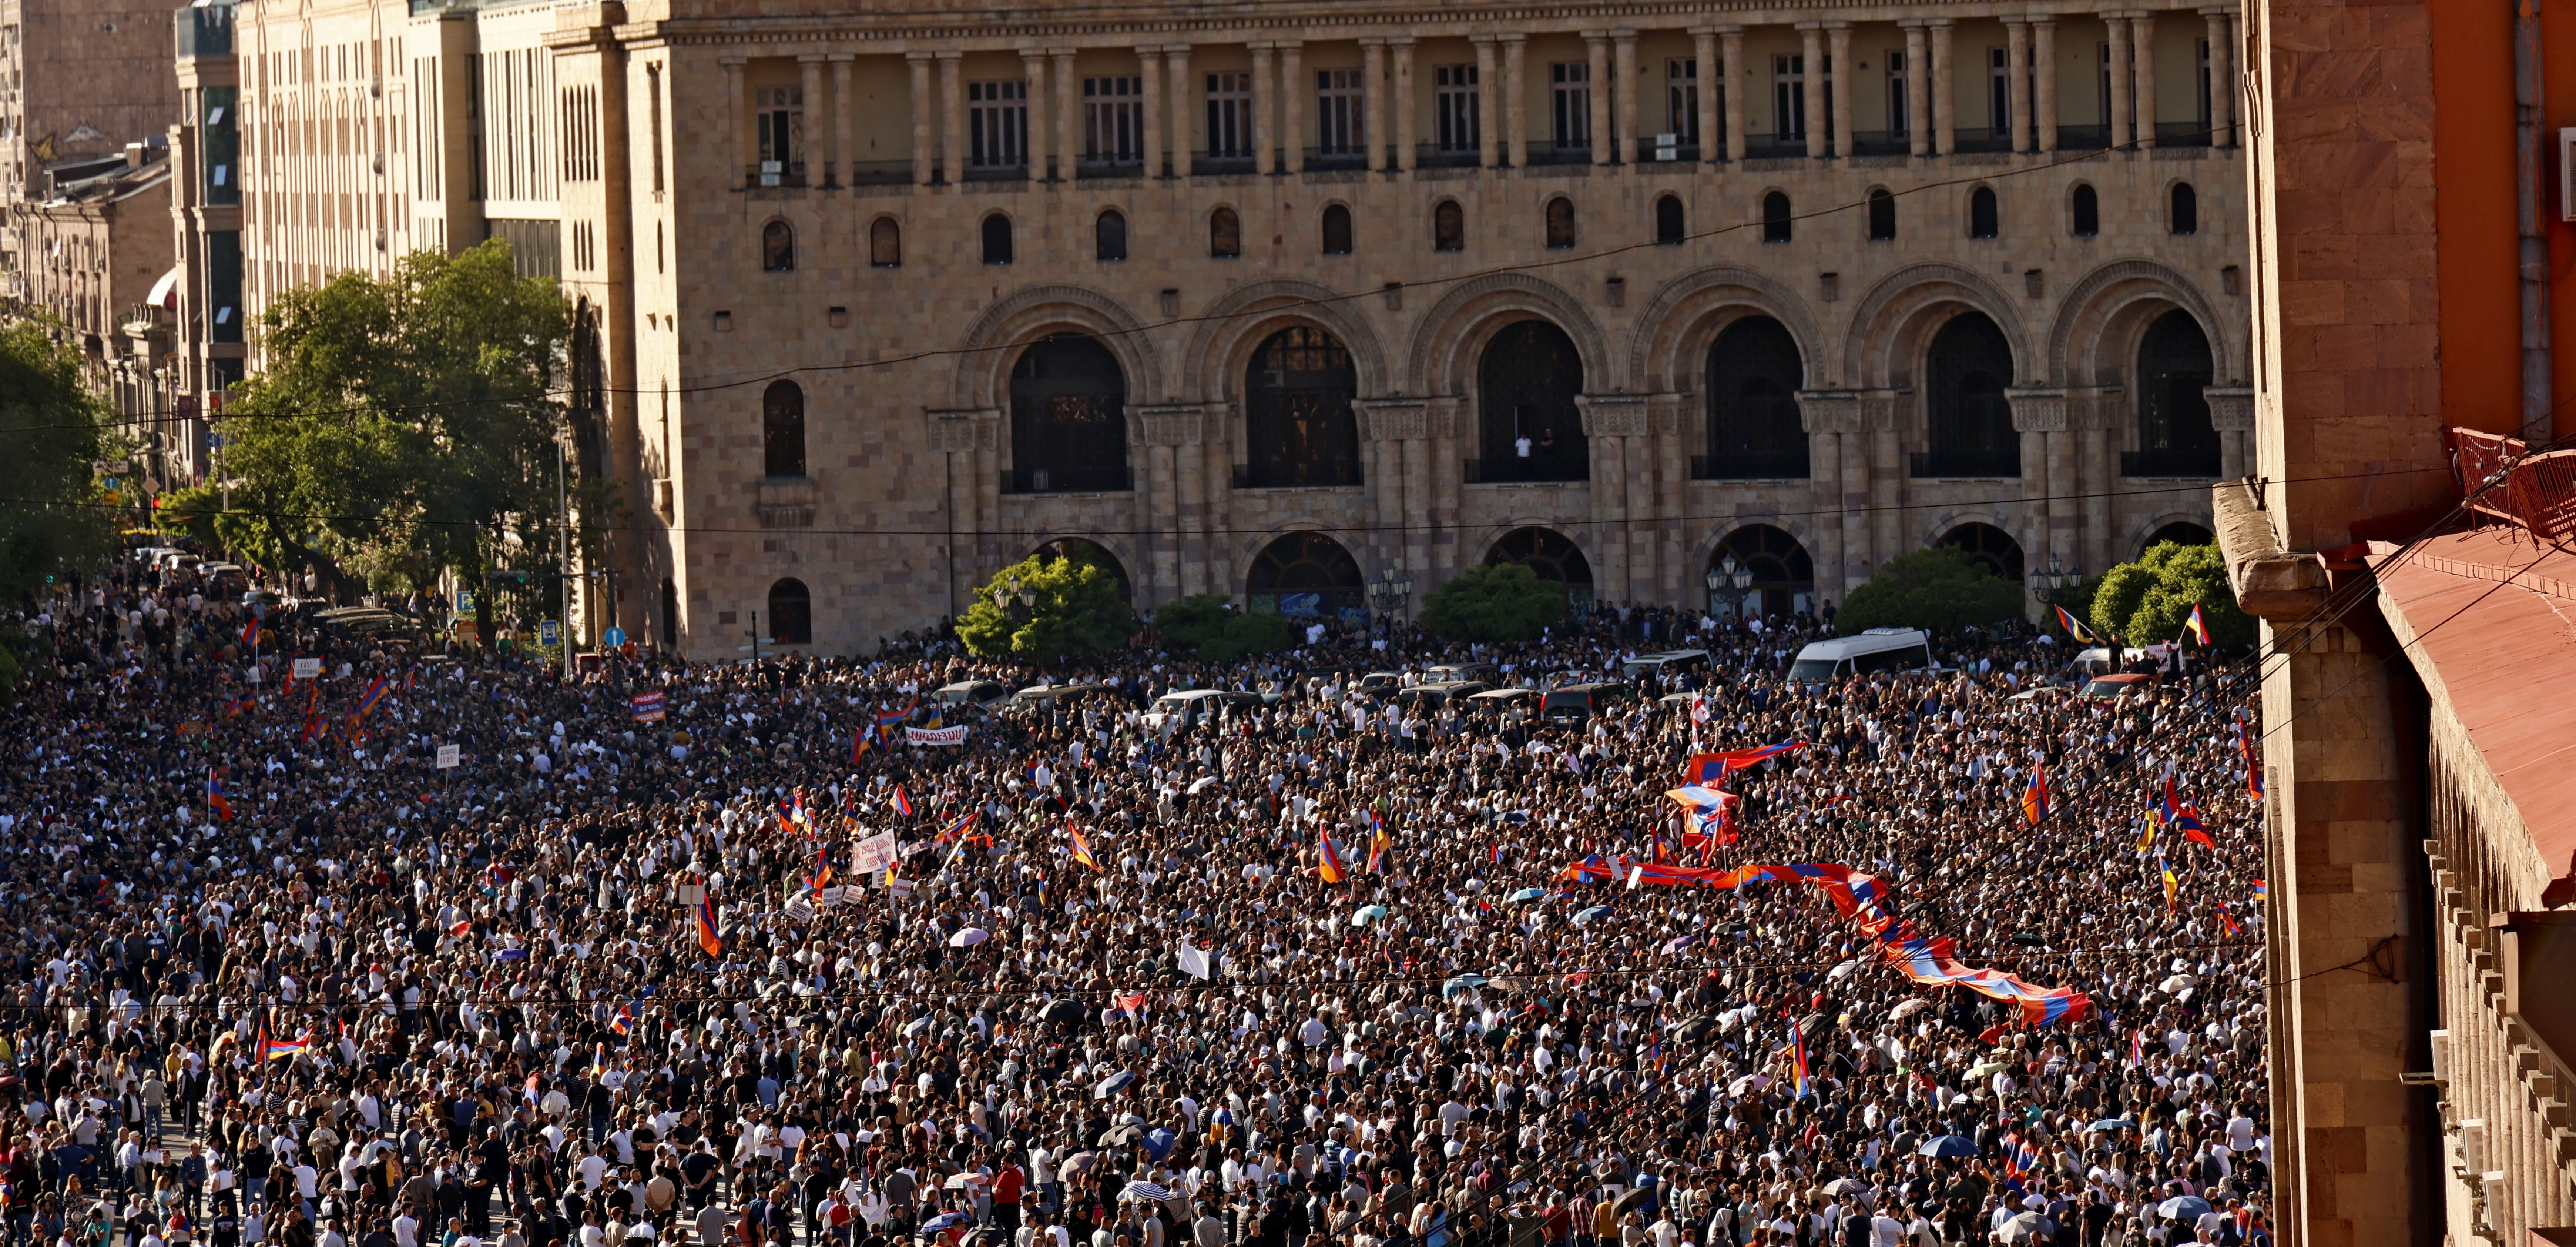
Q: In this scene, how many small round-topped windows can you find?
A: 14